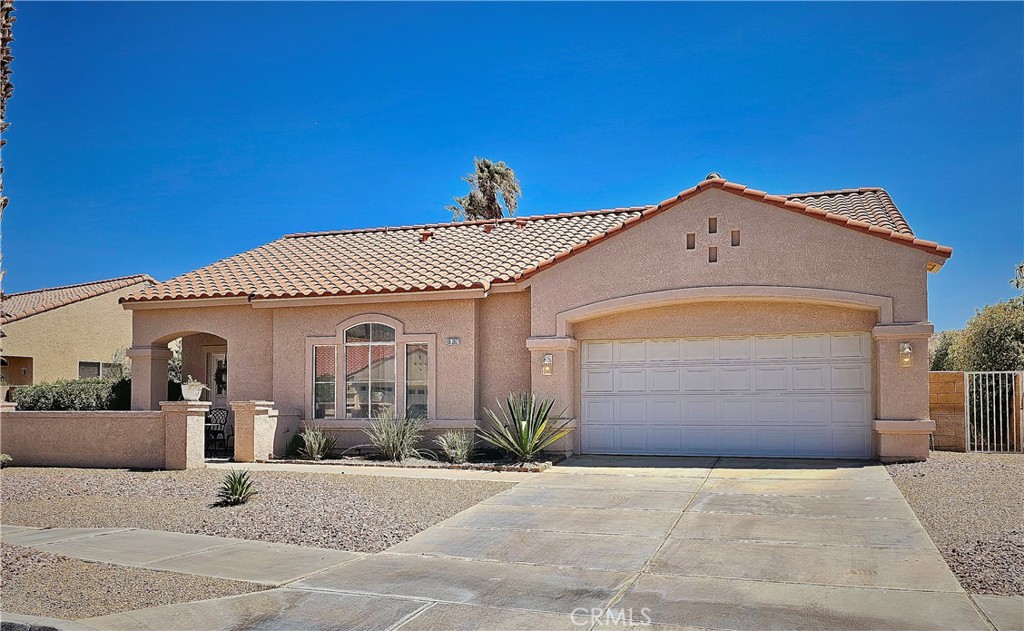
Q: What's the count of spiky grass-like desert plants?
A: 5